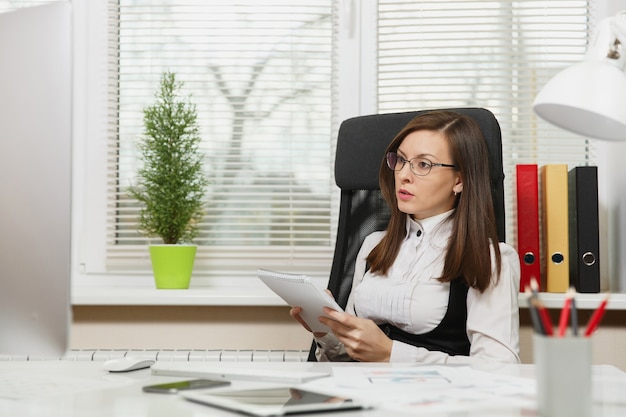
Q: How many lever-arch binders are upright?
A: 3